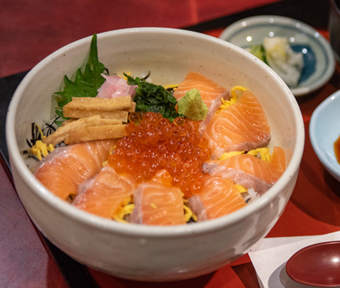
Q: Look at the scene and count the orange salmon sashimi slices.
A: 7